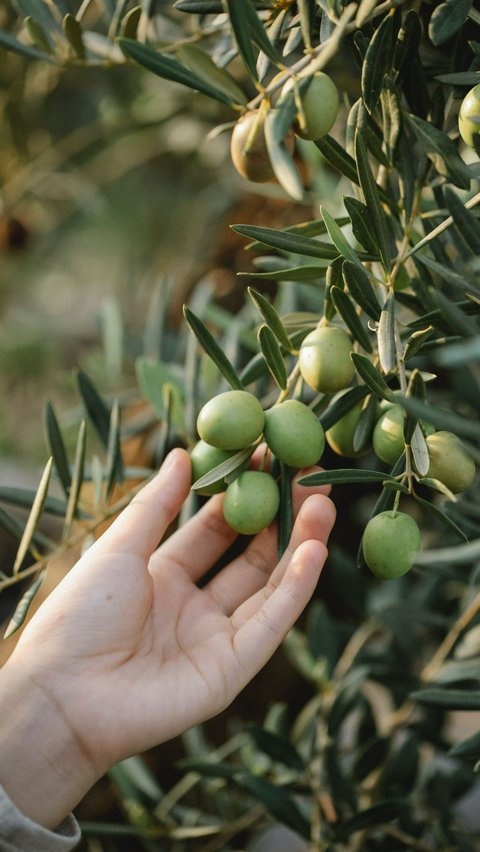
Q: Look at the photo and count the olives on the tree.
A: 12